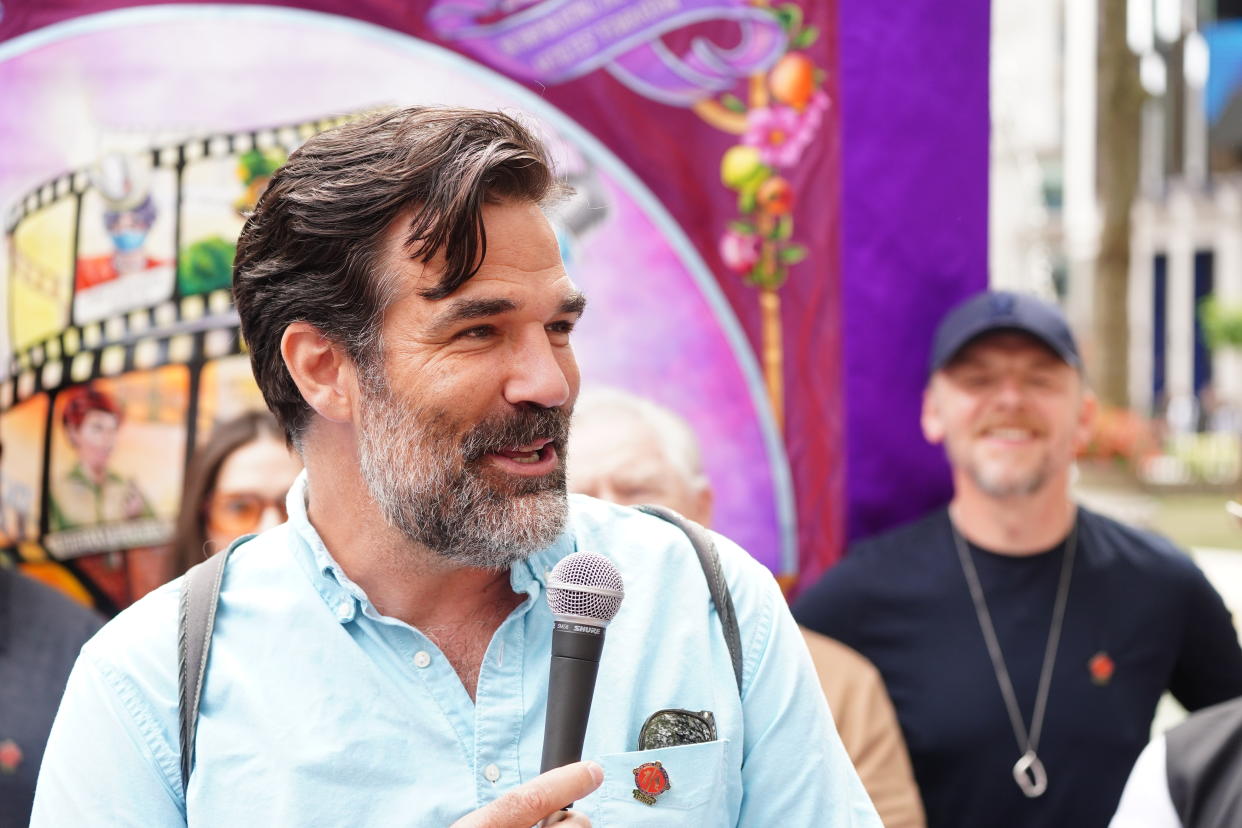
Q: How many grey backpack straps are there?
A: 2